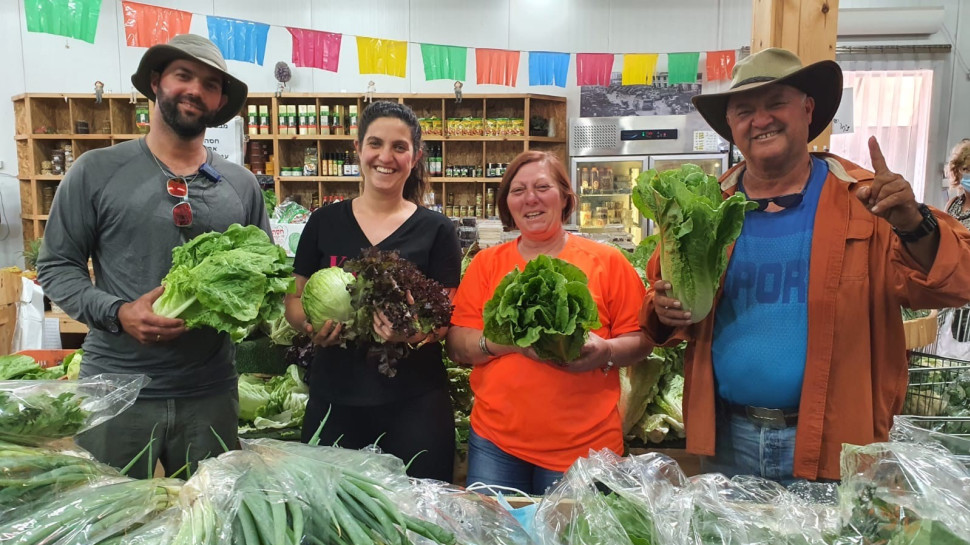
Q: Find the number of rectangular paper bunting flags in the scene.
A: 12